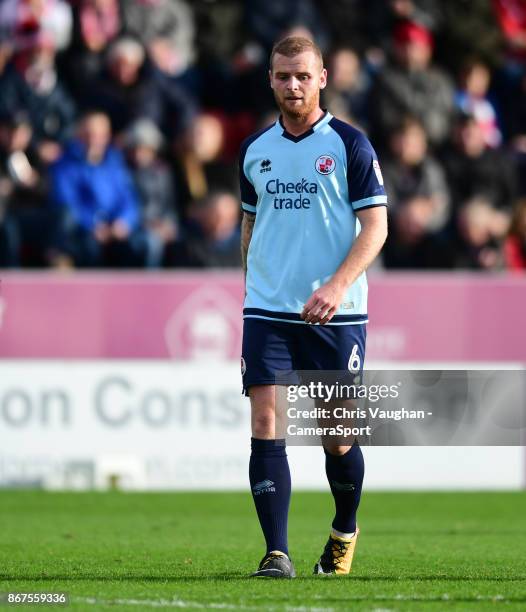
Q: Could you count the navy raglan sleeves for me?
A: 2